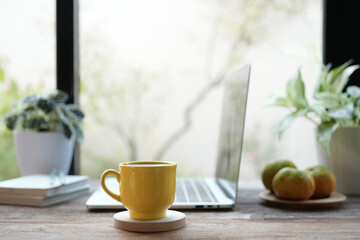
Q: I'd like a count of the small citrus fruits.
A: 3